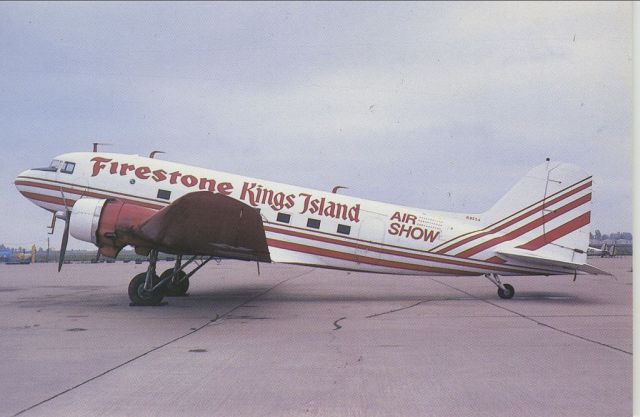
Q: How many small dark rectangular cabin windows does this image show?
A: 4